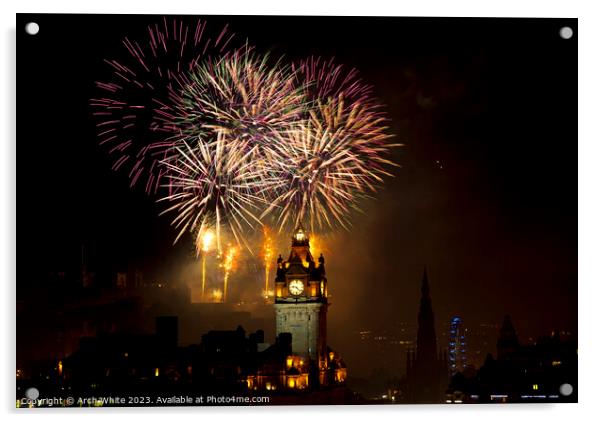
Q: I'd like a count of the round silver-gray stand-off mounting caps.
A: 4